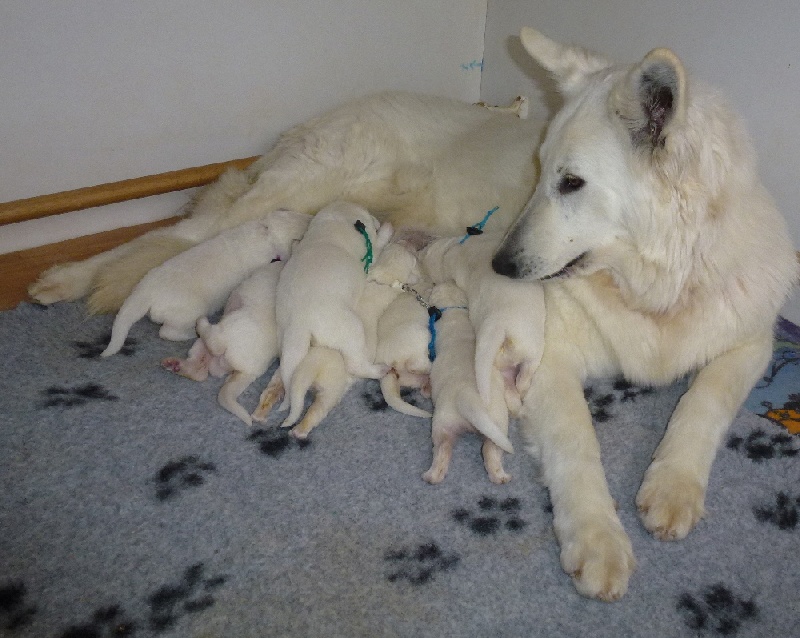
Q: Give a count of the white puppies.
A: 7